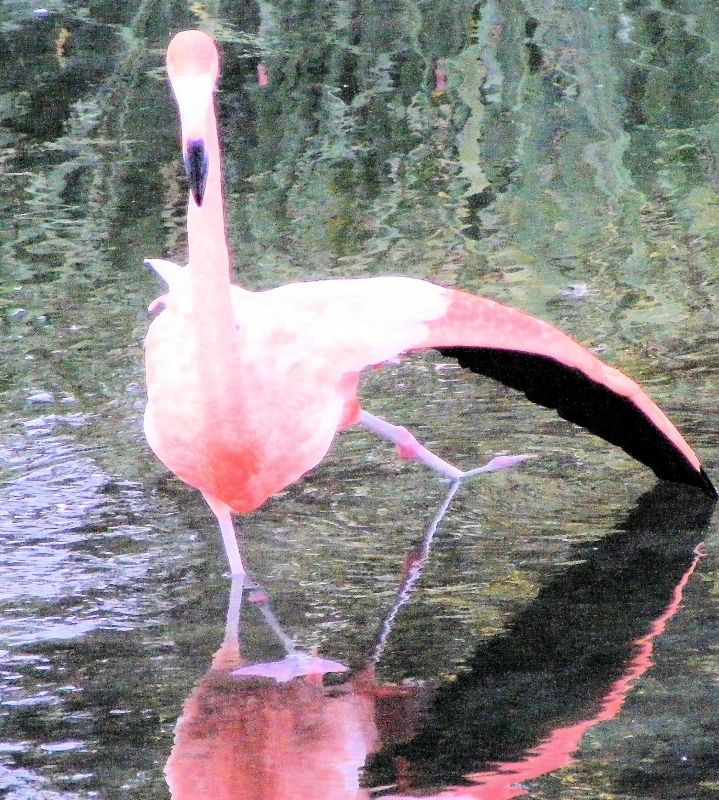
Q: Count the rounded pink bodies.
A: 1